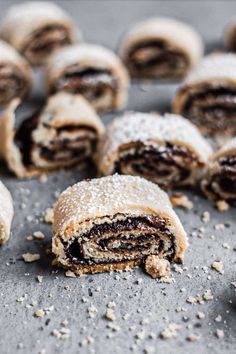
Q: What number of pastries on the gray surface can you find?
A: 11